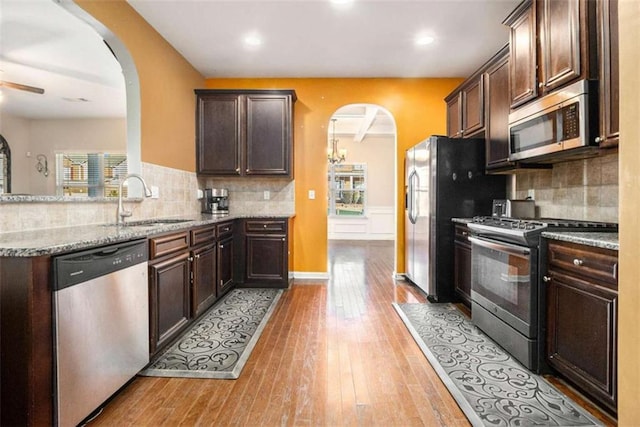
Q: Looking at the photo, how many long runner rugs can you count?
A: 2